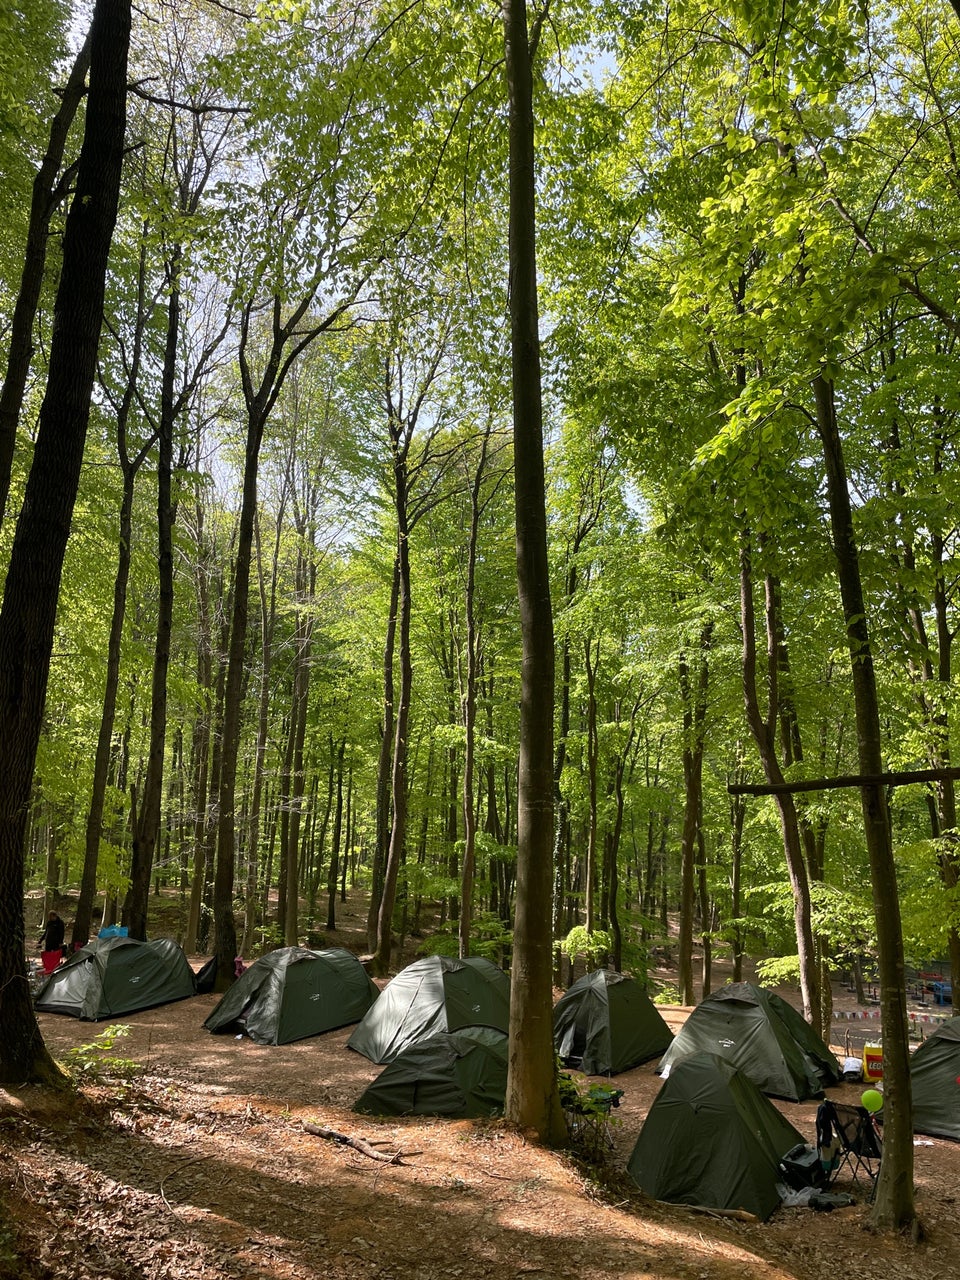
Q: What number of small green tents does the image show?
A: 8